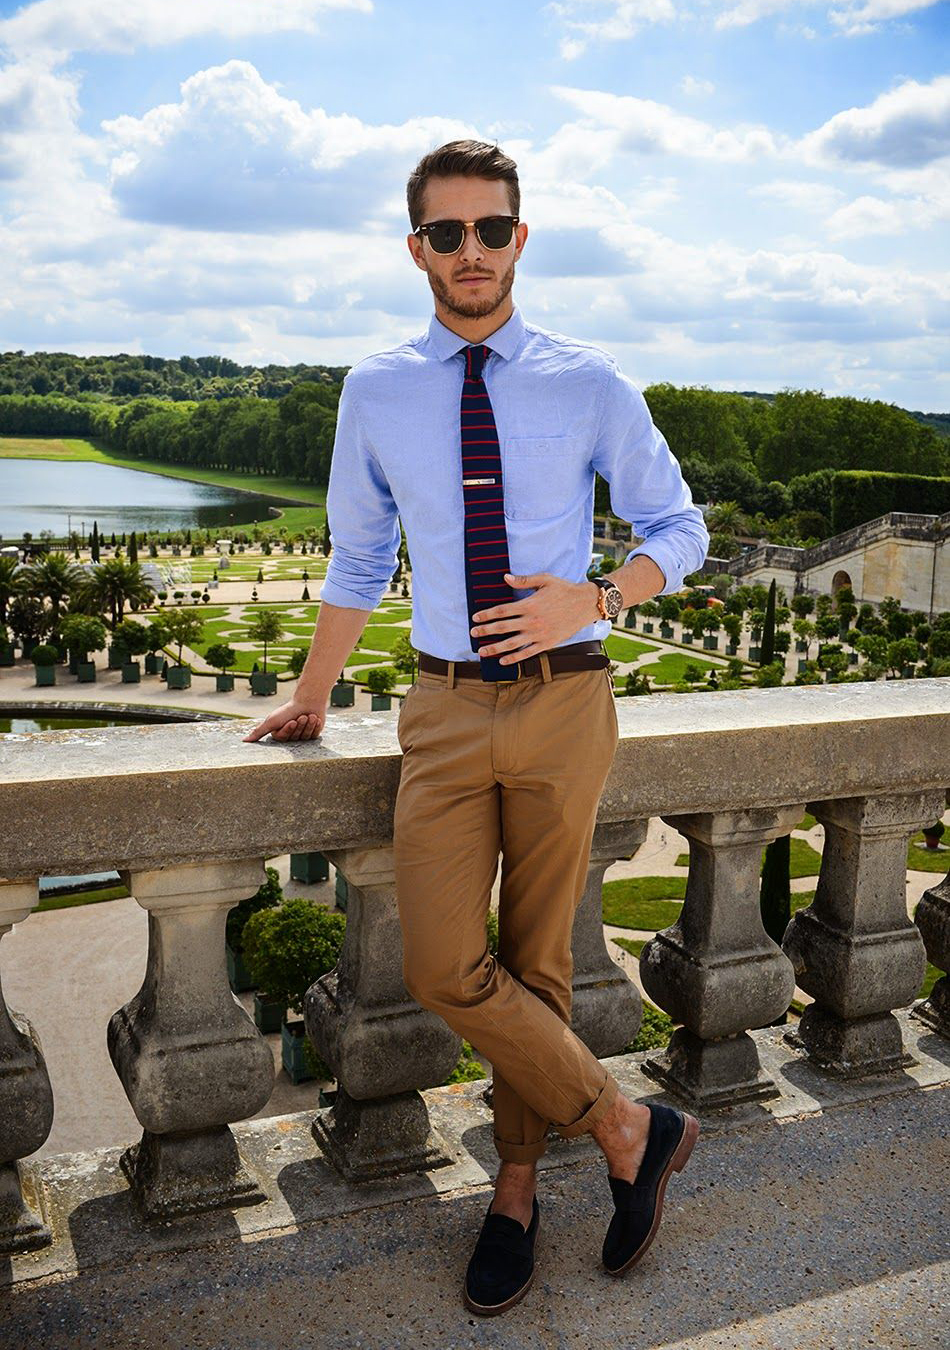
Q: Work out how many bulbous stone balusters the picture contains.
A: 7